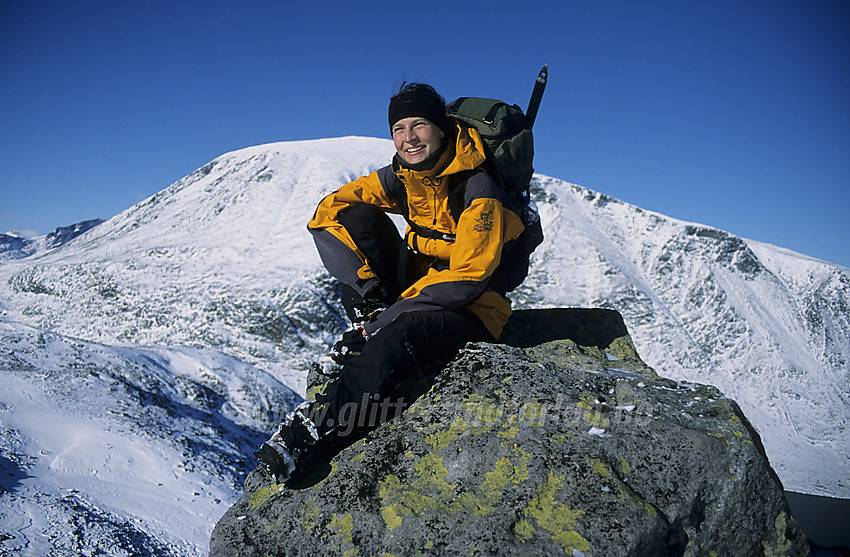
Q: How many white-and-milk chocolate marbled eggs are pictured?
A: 0